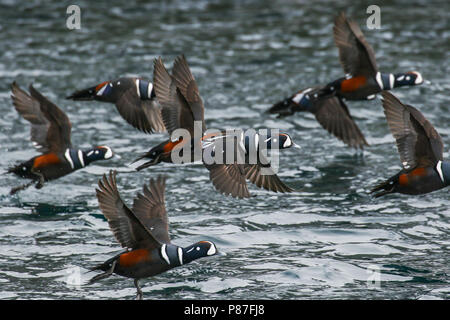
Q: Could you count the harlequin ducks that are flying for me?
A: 8